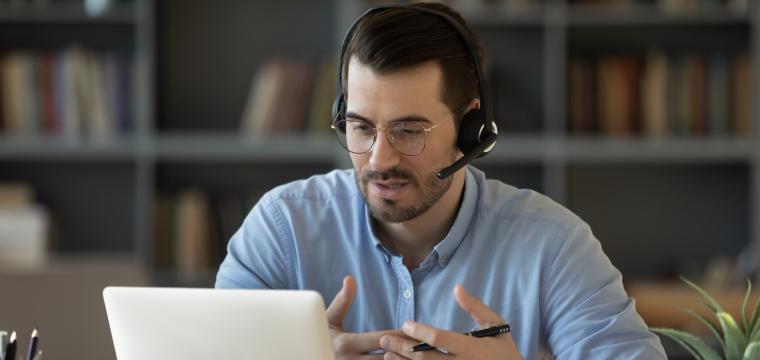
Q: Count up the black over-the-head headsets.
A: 1